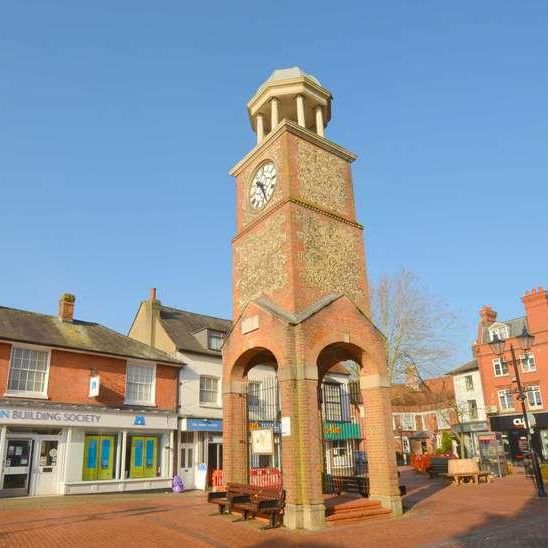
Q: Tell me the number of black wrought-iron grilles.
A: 2